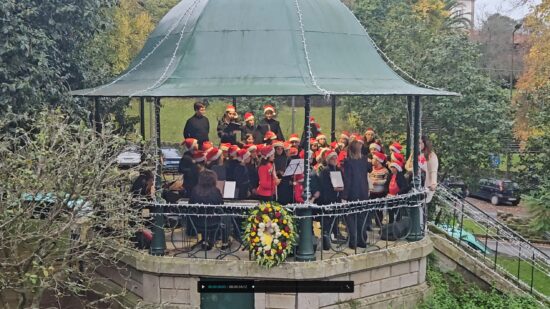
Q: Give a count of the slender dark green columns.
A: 8